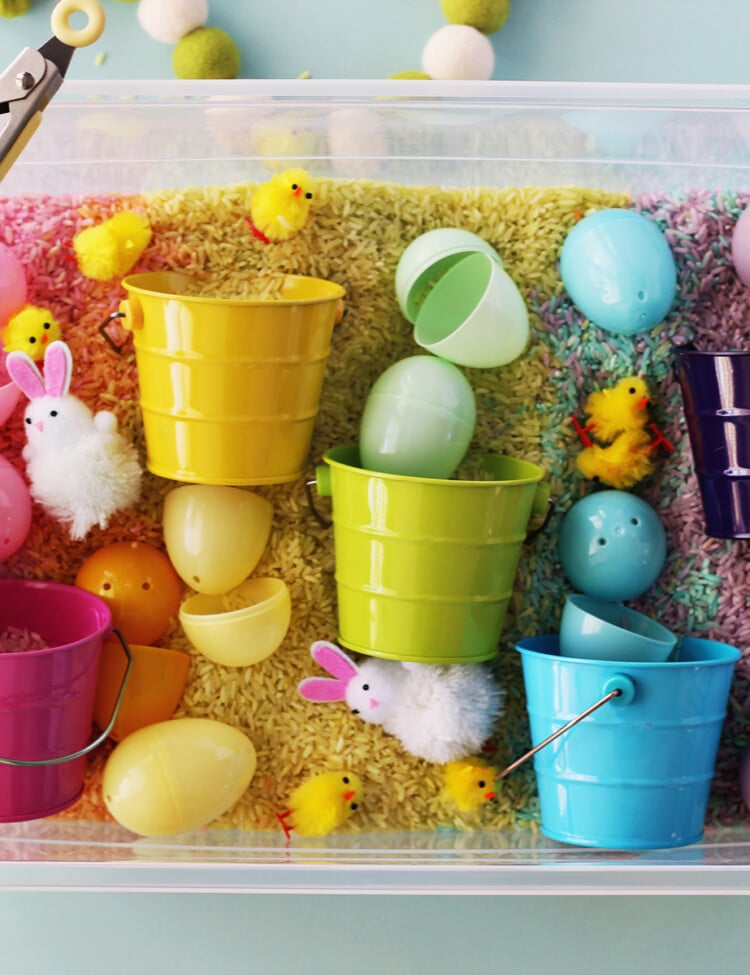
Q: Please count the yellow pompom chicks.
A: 7